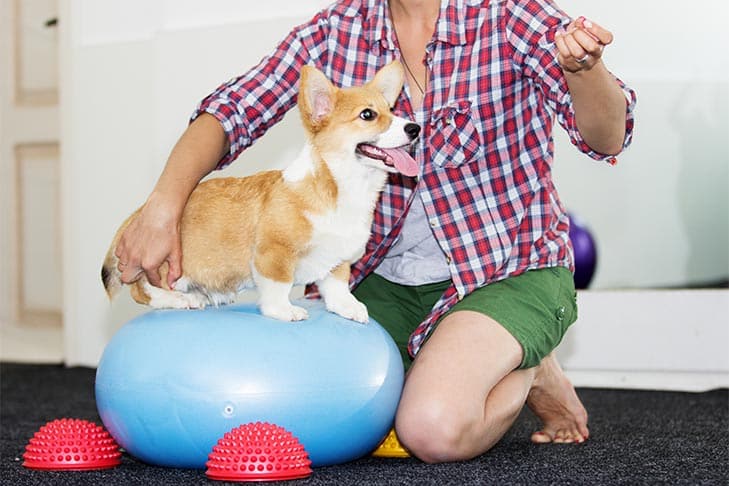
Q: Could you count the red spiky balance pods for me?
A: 2